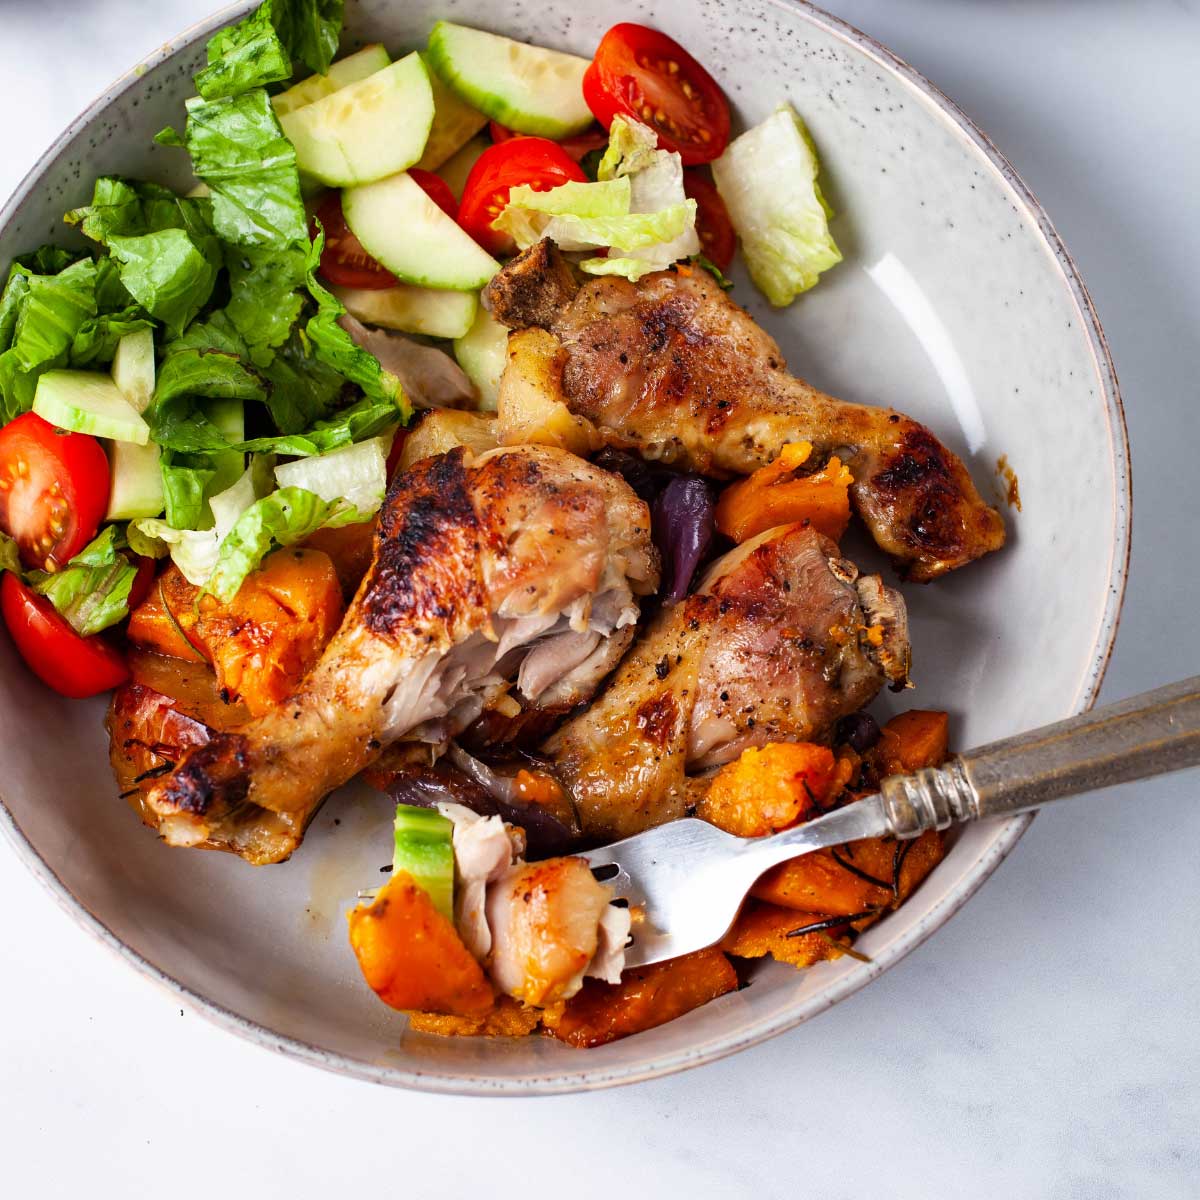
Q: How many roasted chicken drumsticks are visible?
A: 3